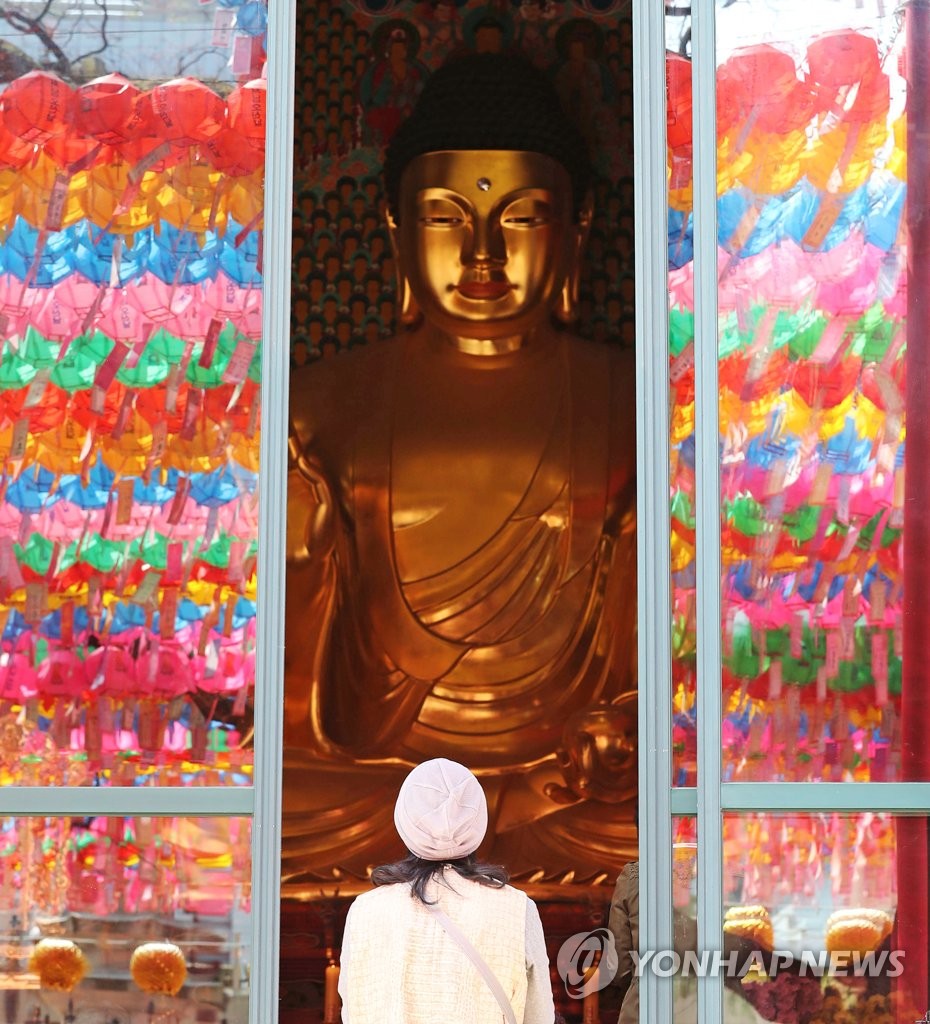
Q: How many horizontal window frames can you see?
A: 3